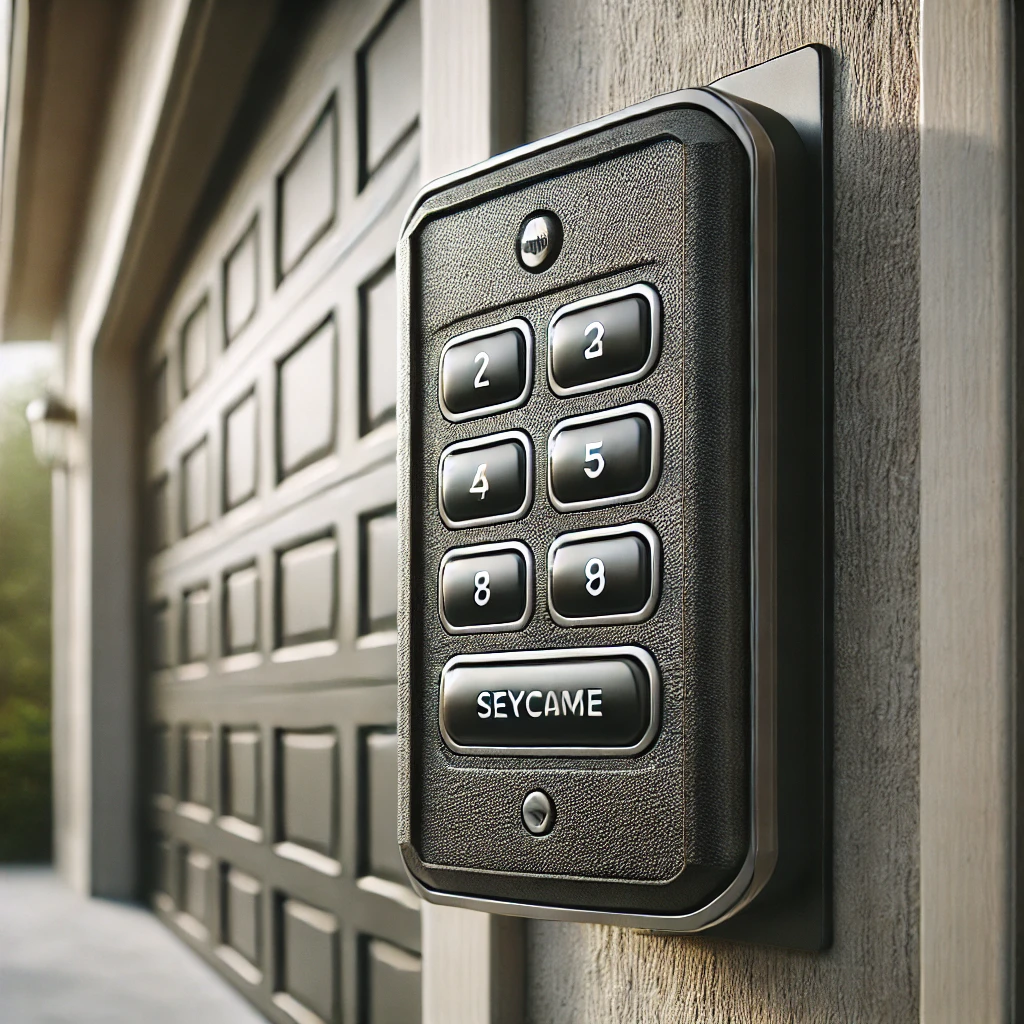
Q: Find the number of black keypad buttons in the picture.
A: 7